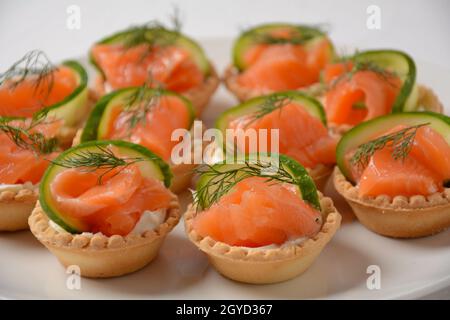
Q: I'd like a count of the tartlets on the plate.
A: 10